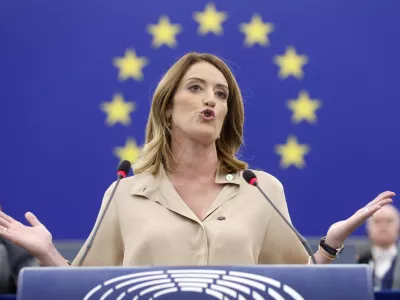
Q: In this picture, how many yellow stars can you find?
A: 9